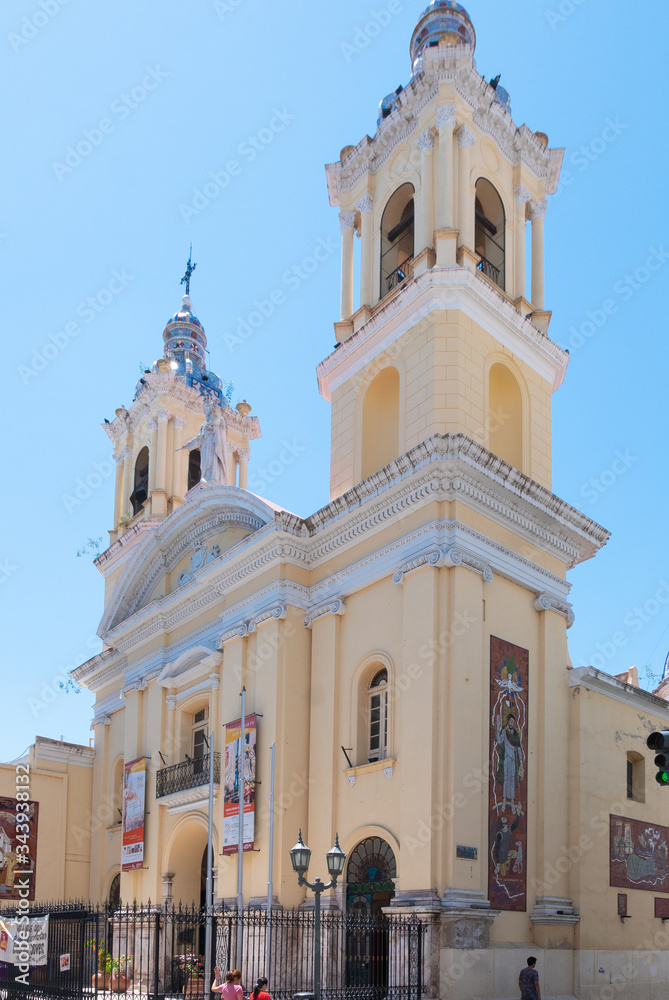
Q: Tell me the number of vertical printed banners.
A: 2